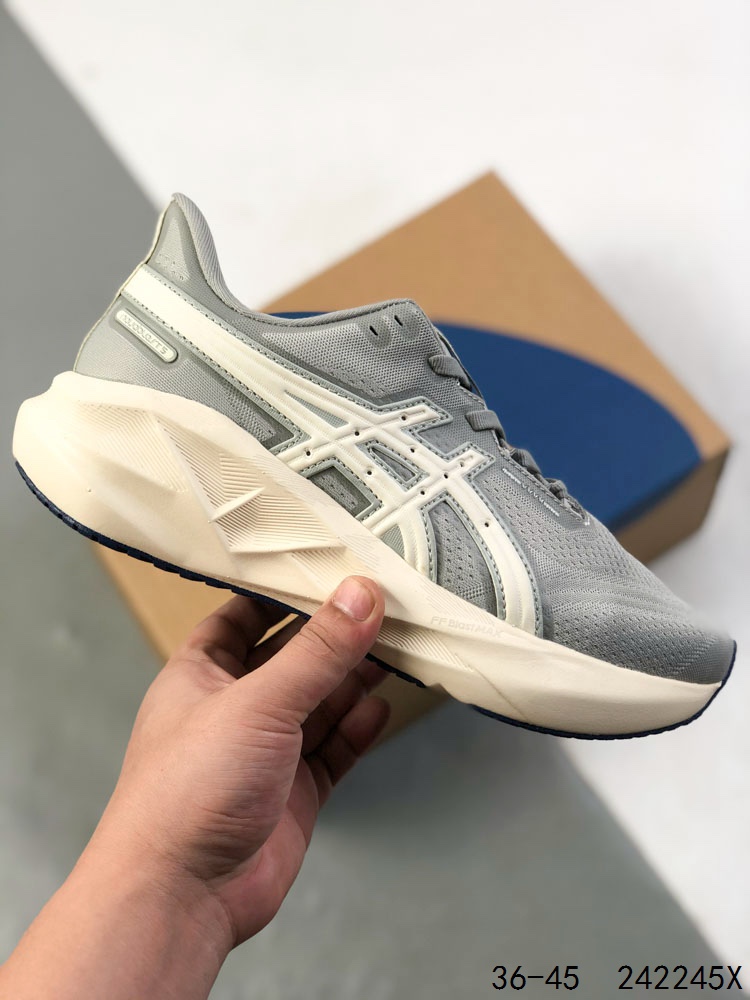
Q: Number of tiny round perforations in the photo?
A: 9